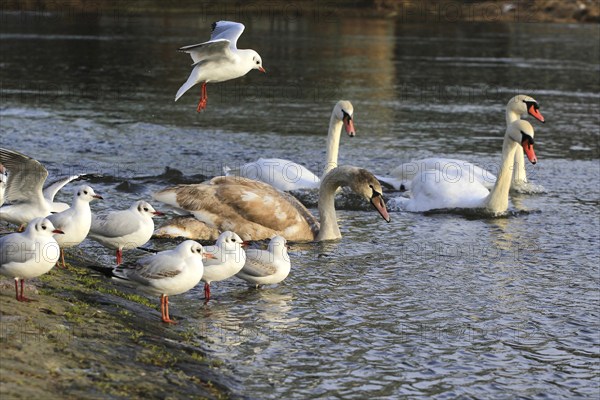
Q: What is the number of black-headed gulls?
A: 8